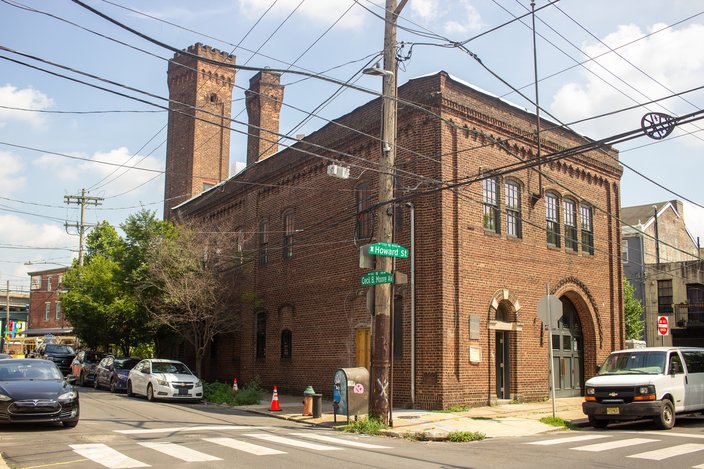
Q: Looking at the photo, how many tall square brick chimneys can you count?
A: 2